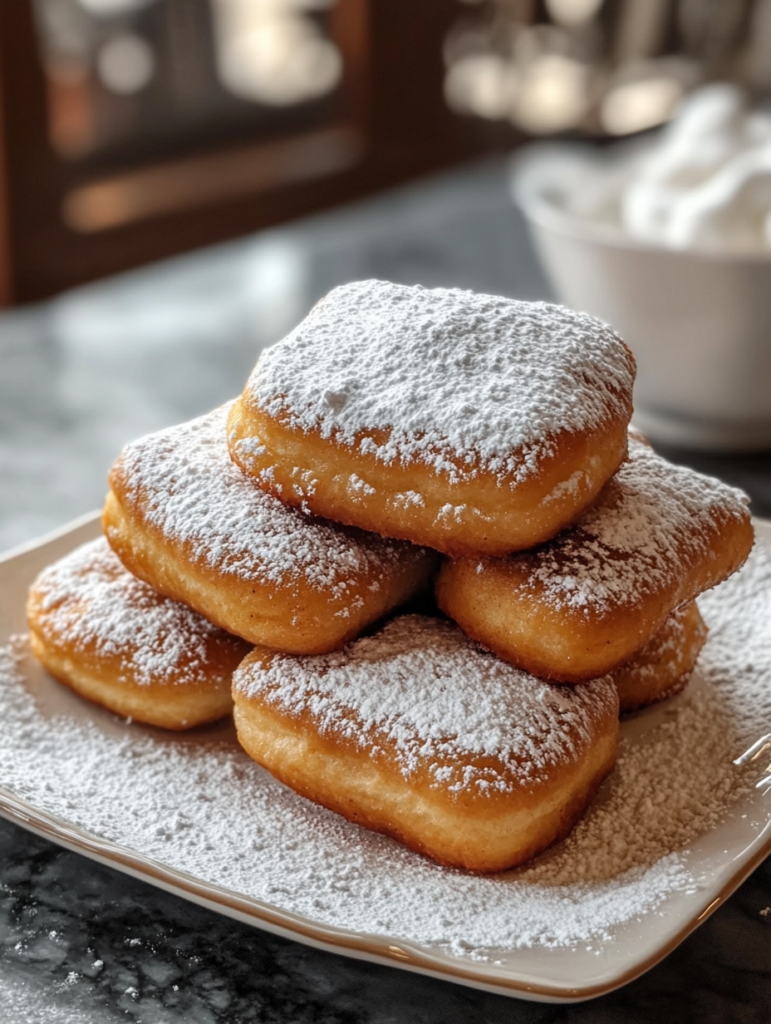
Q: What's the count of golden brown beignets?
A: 6